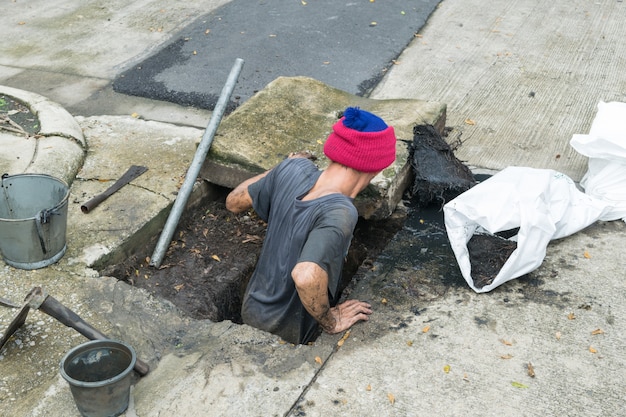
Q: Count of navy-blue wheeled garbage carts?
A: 0